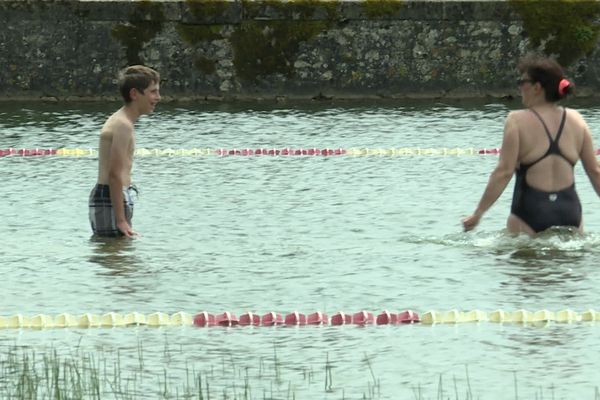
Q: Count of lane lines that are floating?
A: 2